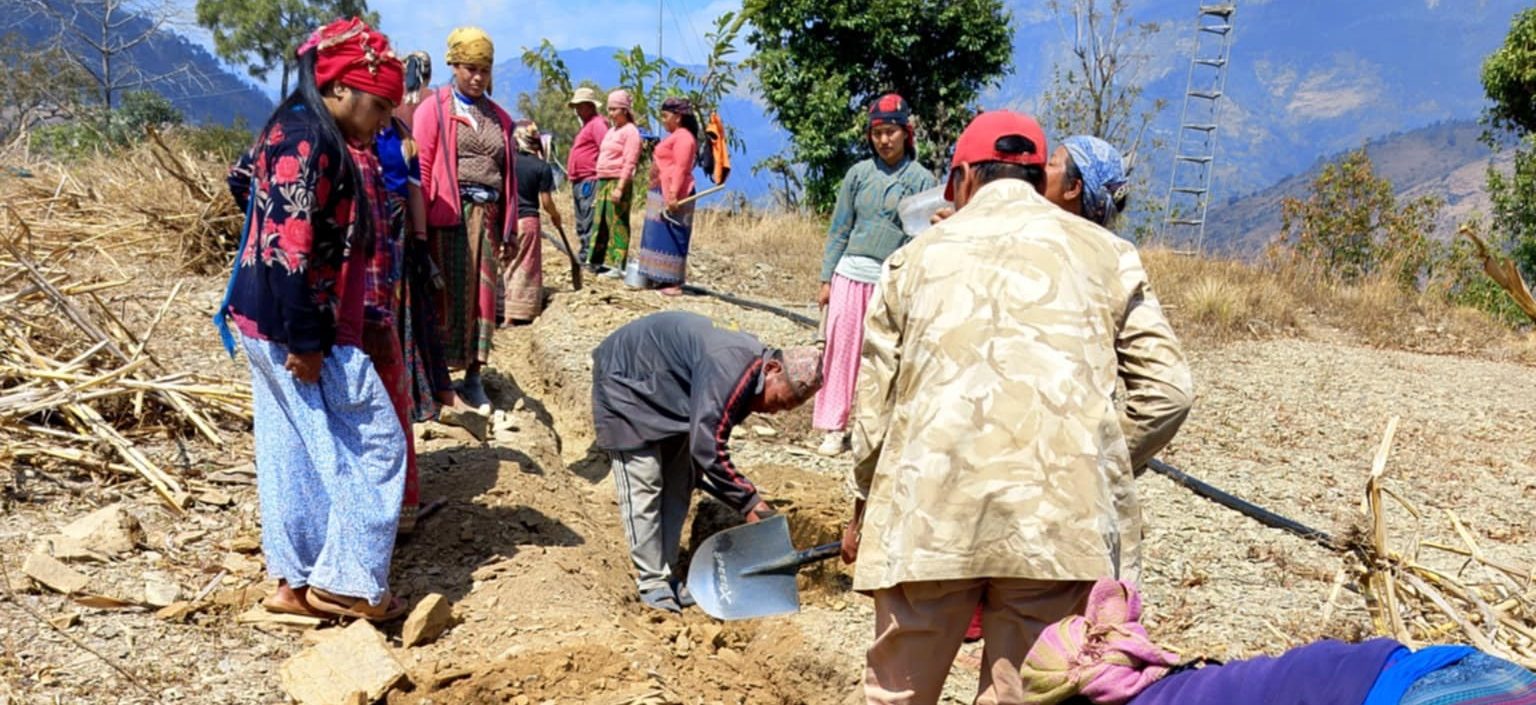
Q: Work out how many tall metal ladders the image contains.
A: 1